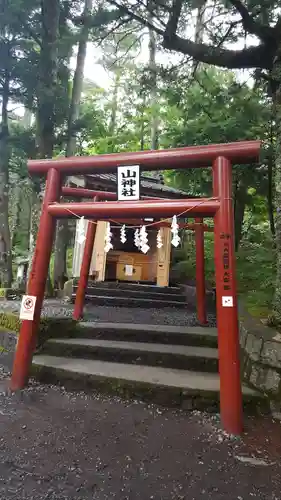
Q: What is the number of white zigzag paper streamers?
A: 7